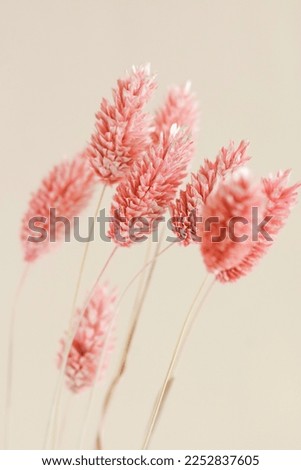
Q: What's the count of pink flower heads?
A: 8